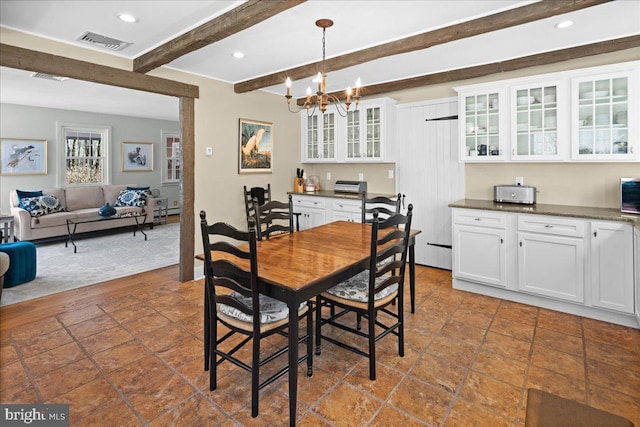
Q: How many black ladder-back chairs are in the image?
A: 5